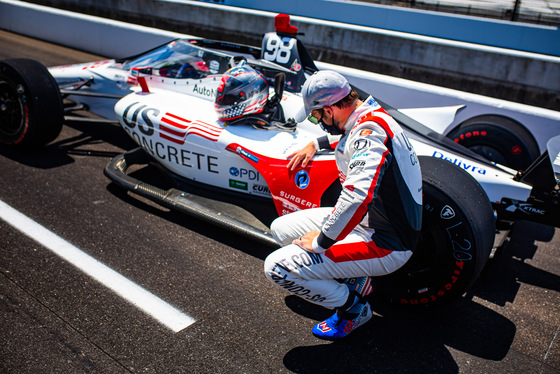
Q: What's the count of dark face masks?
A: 1